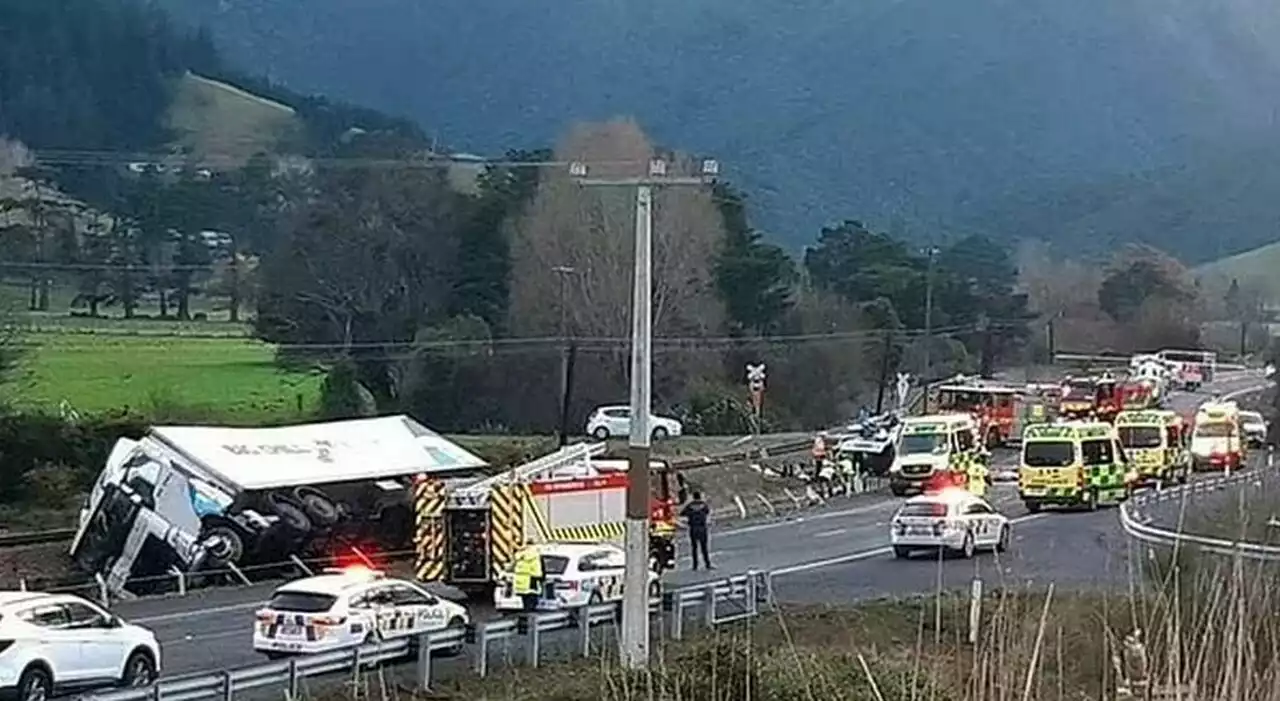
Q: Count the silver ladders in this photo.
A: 1